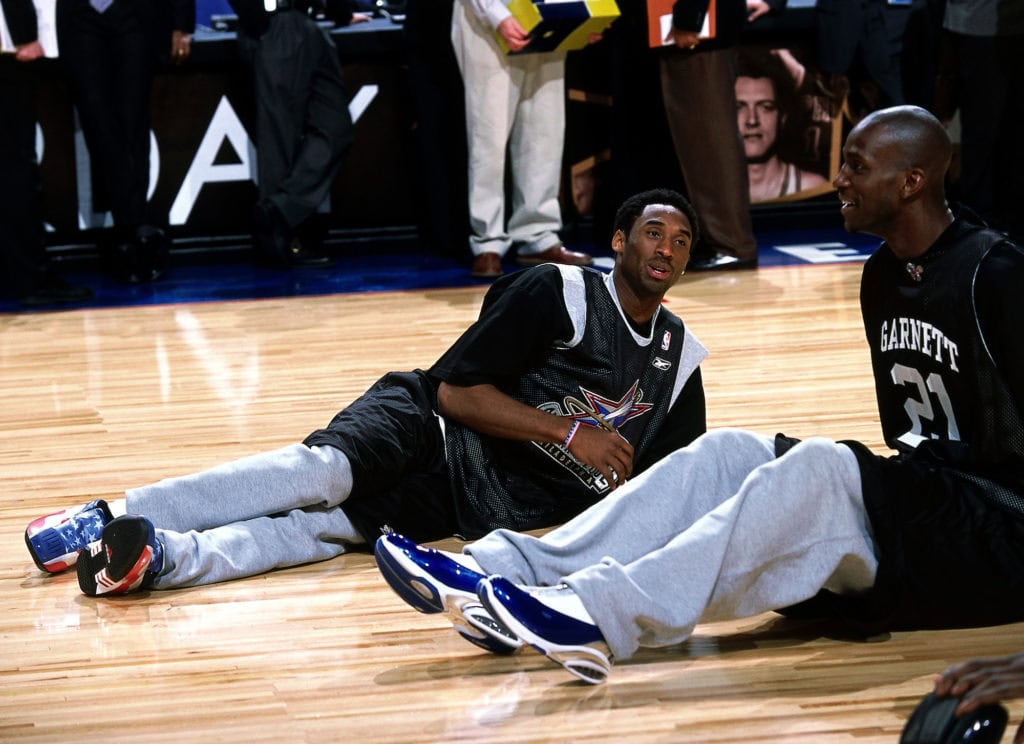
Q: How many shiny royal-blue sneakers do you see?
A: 2